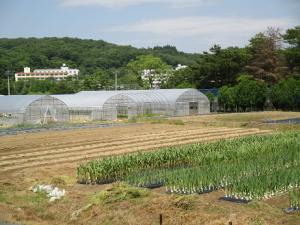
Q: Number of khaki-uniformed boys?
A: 0